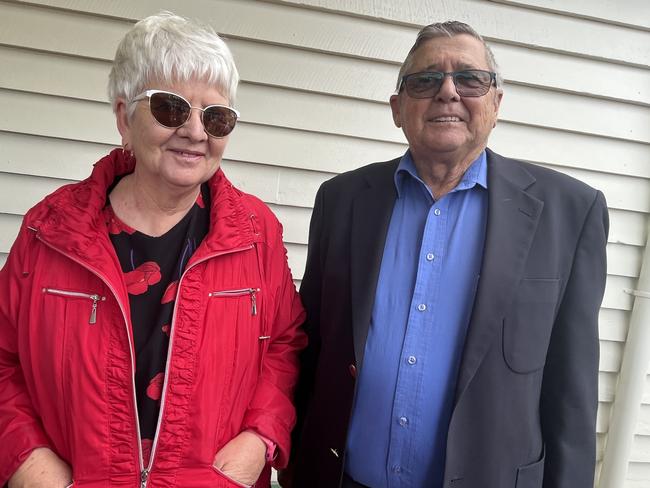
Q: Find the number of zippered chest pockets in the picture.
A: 2